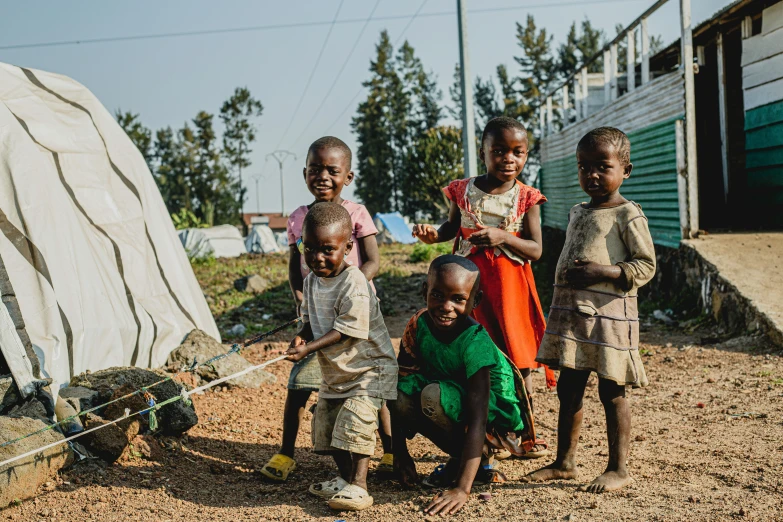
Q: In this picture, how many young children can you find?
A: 5